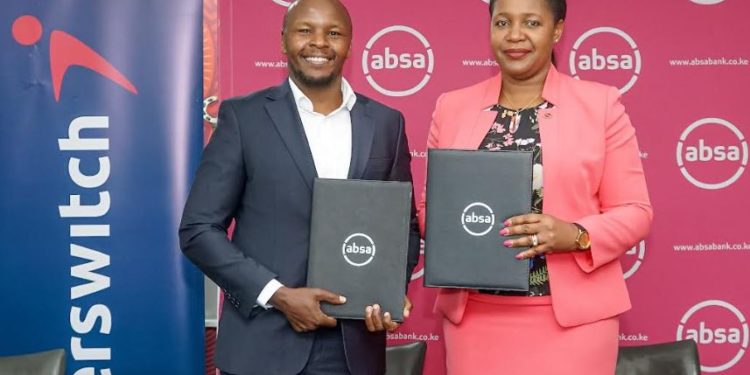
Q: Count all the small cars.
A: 0